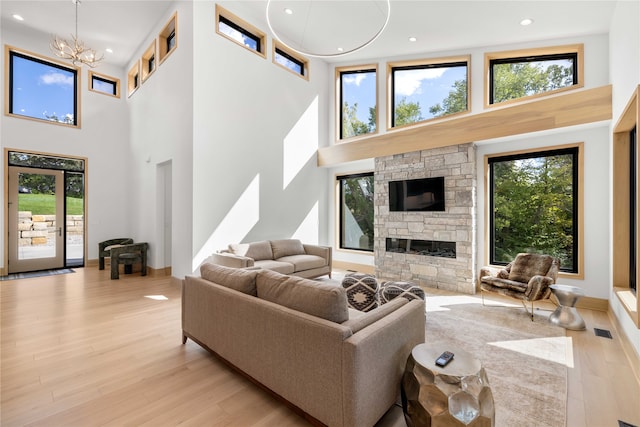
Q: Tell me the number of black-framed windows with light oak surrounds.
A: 13